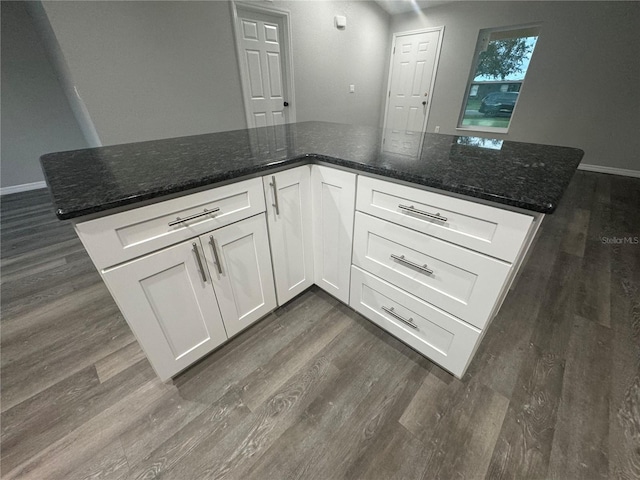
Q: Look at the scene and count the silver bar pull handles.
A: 7